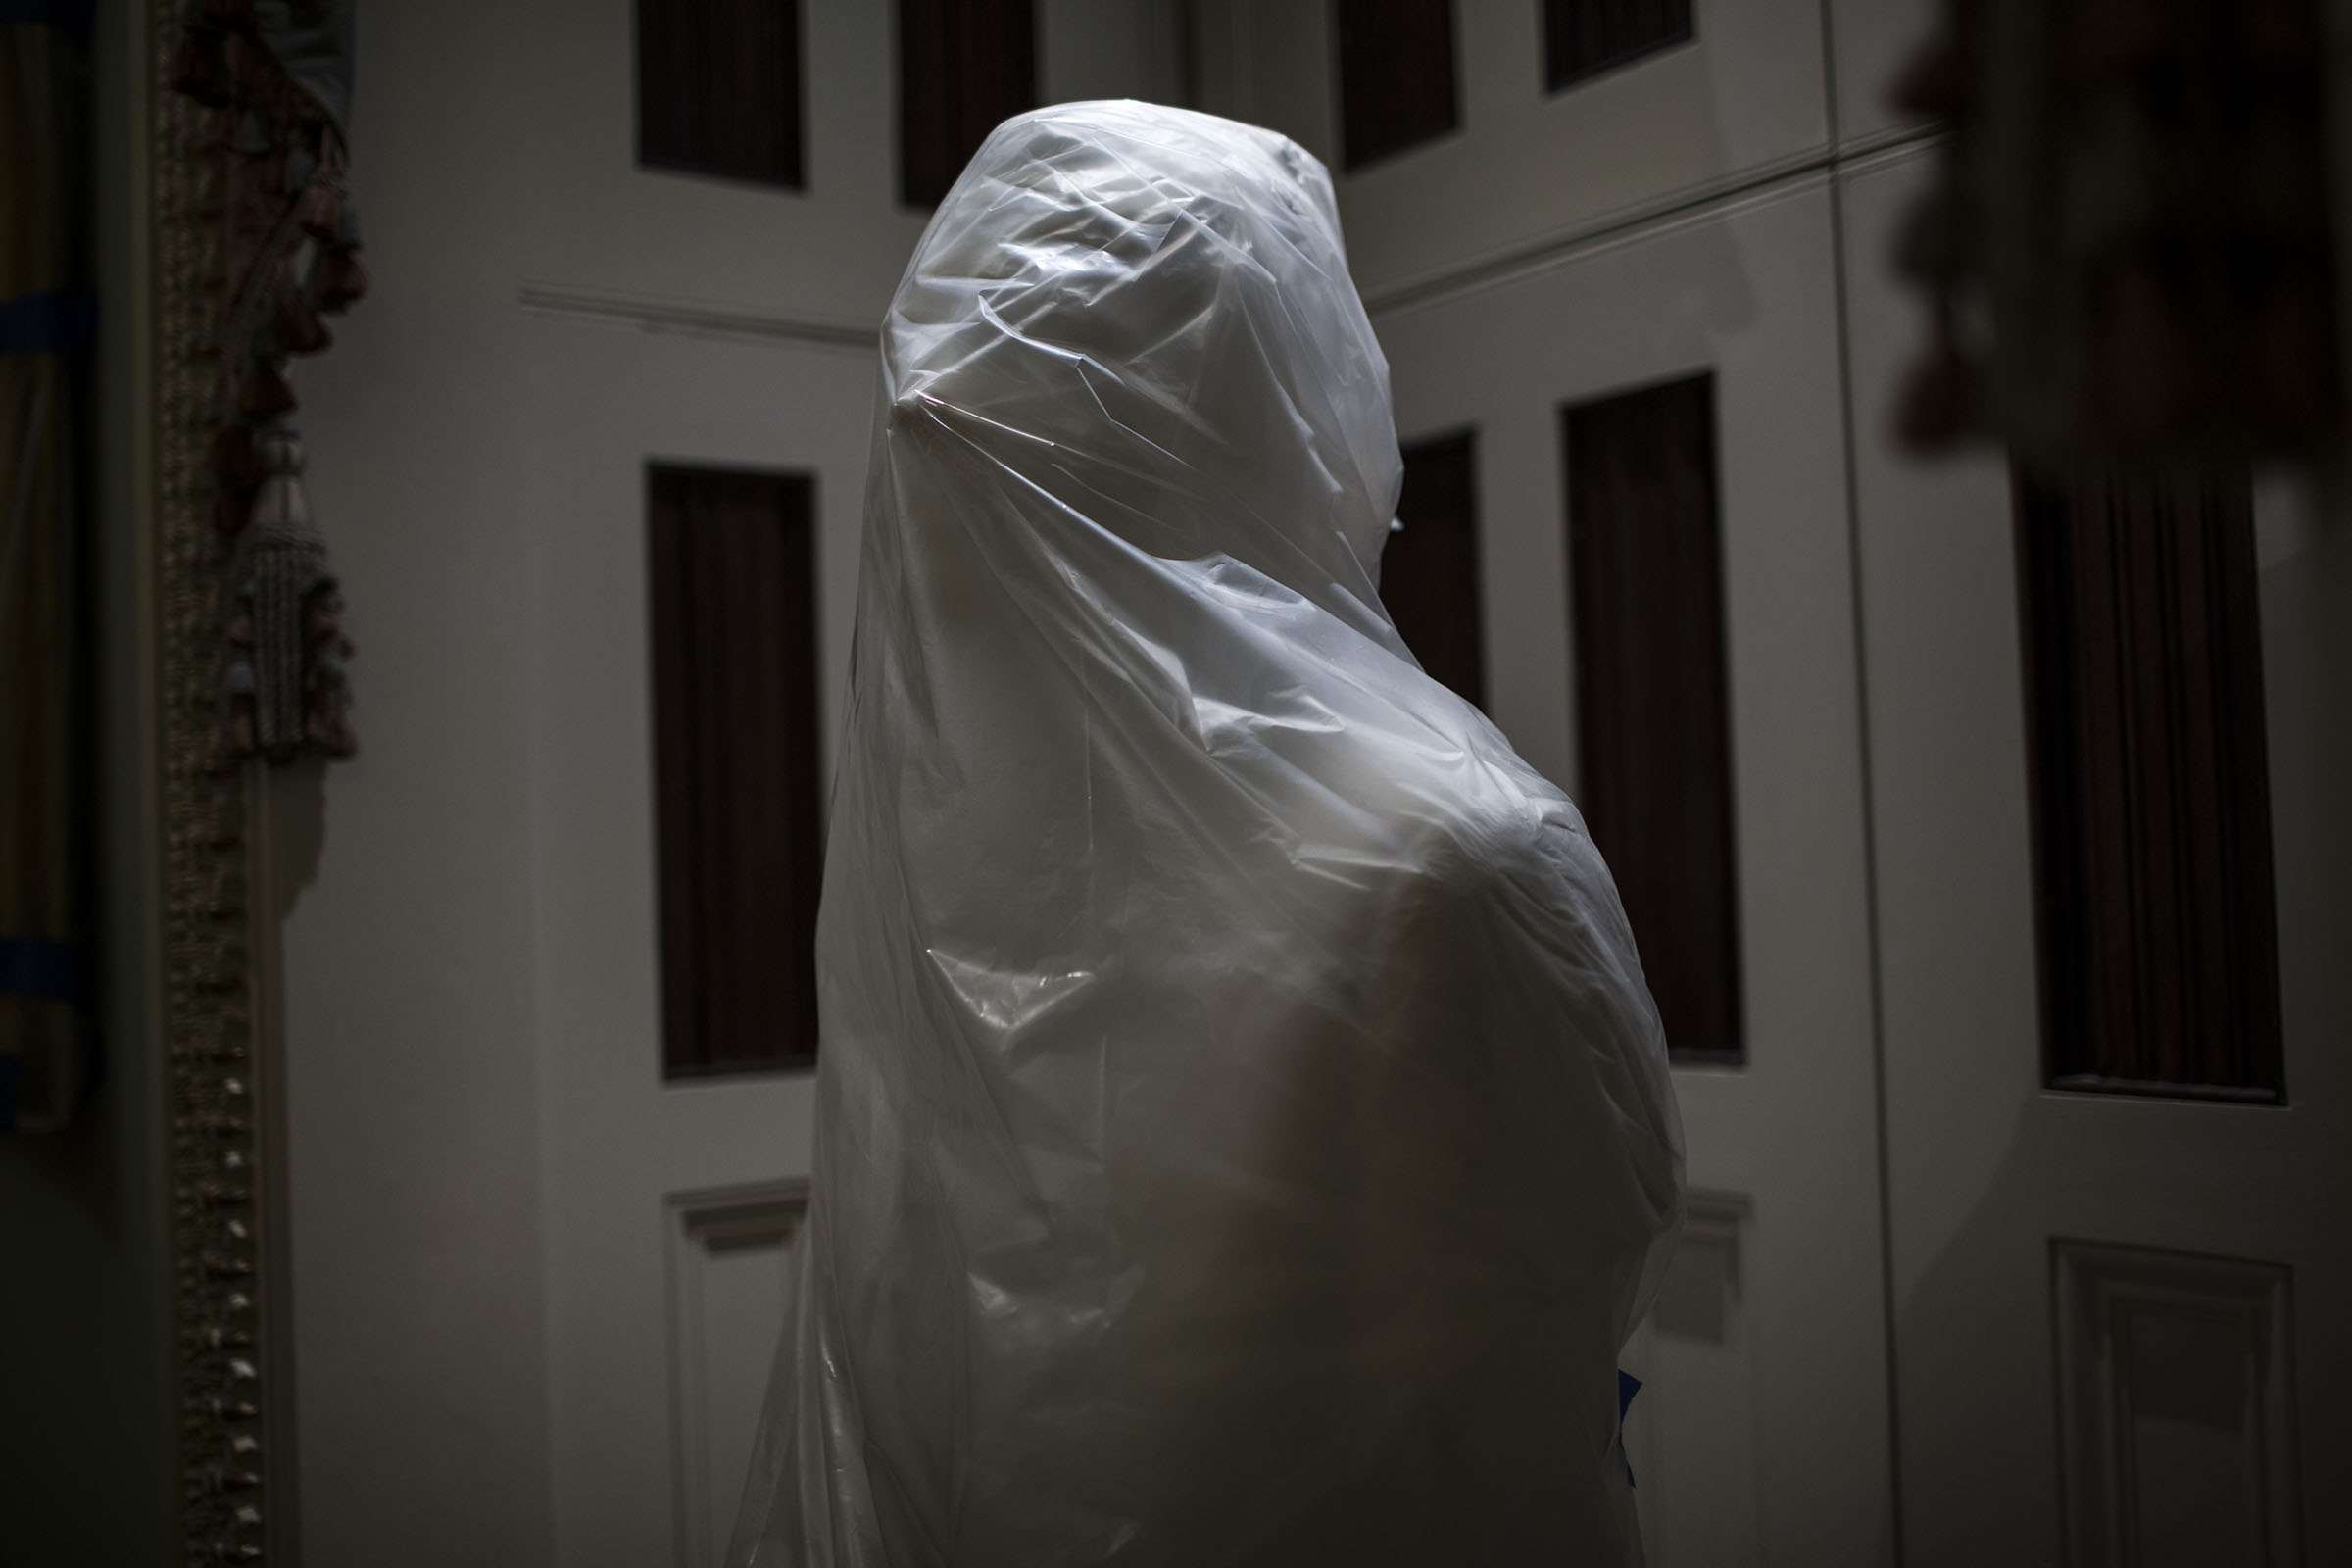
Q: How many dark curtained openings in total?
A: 8